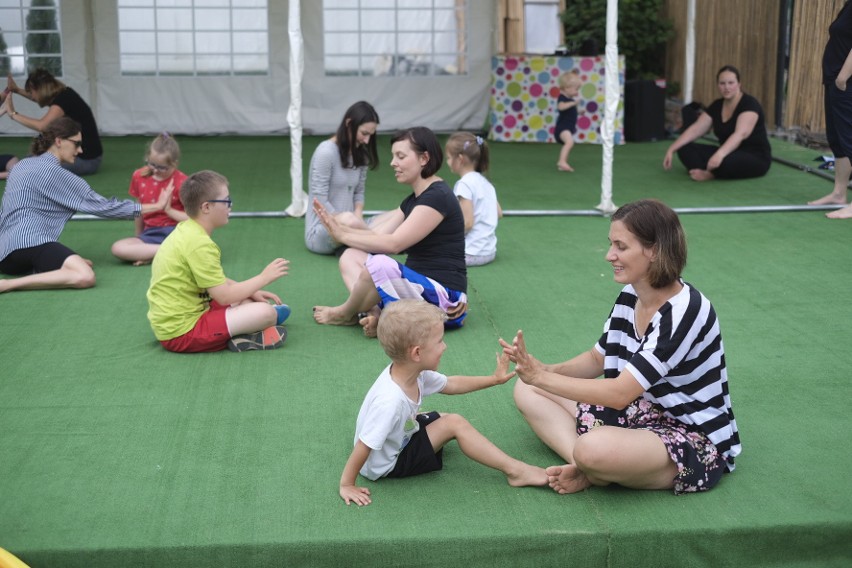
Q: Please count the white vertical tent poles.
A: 3